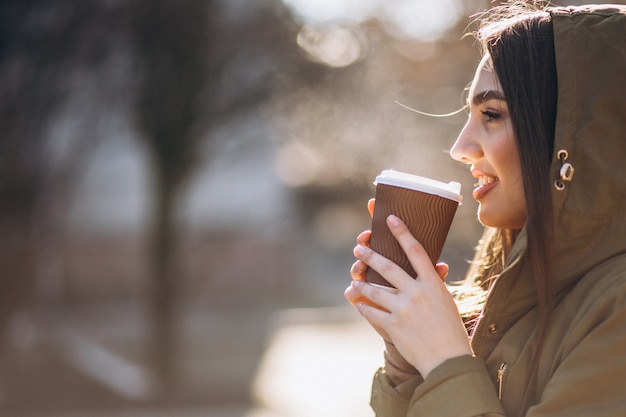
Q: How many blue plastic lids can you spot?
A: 0